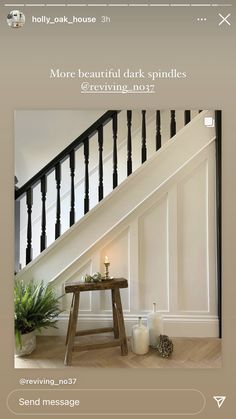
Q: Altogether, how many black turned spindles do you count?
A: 12